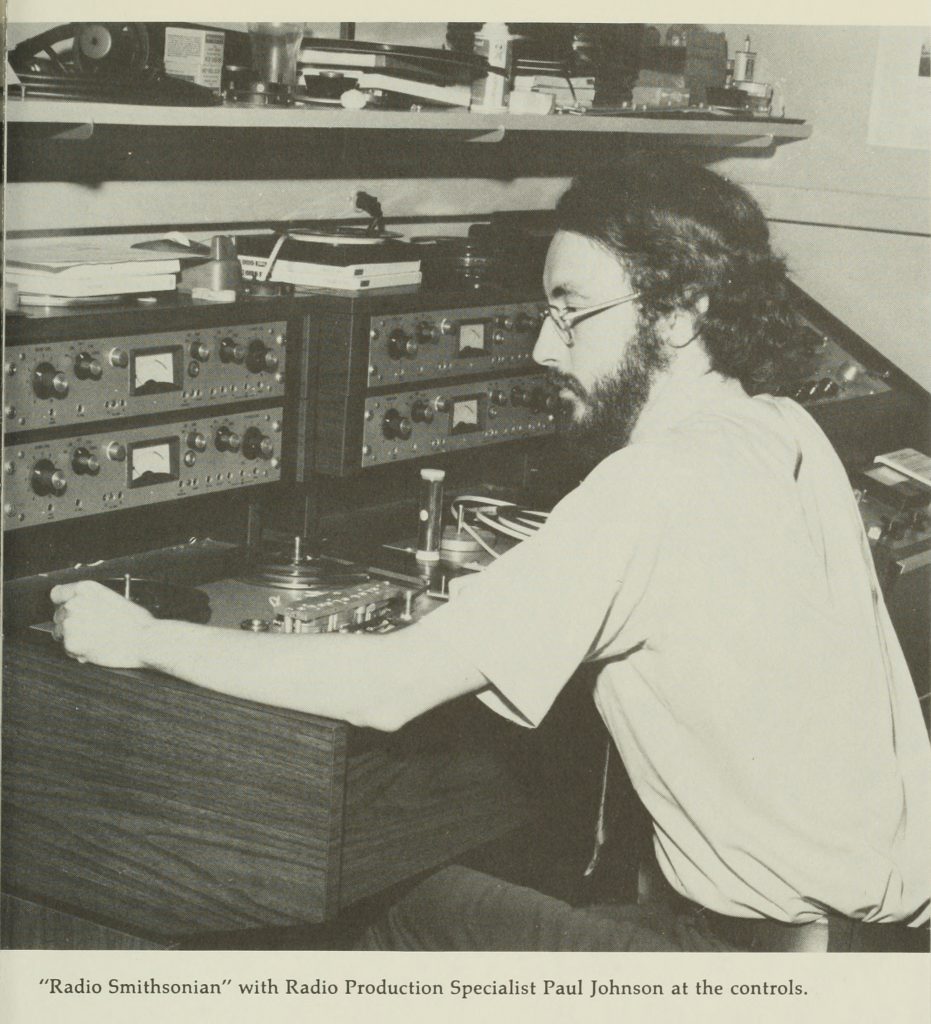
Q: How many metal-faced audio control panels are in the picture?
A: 4